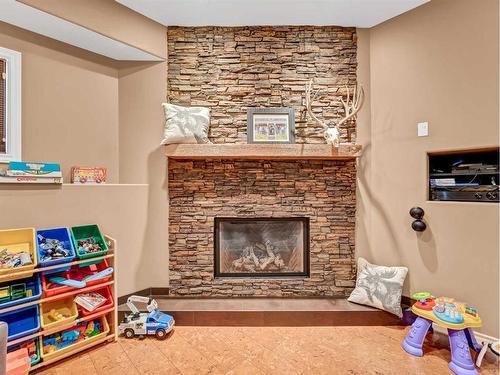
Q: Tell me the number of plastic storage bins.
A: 10